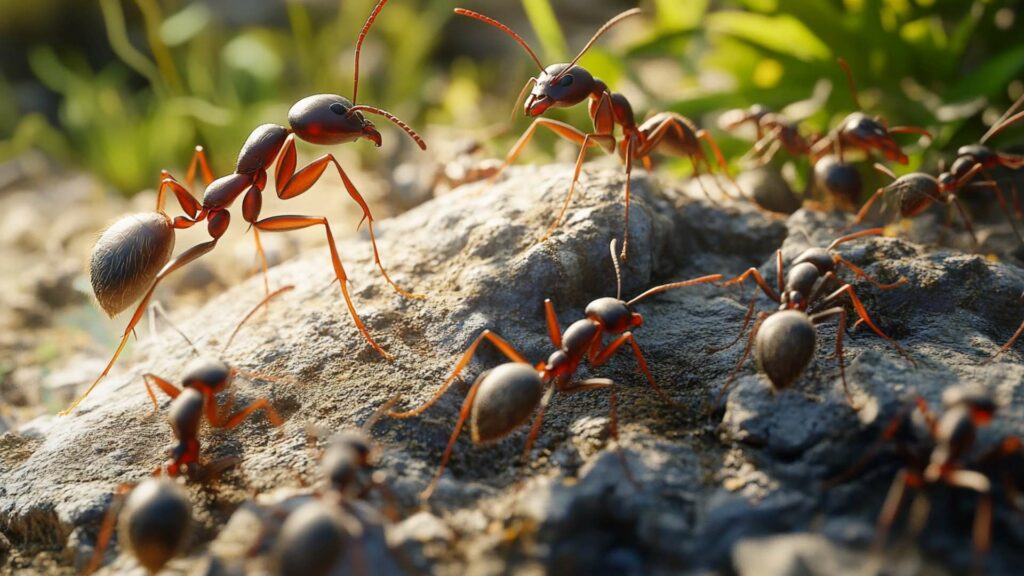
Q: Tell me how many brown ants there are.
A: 10